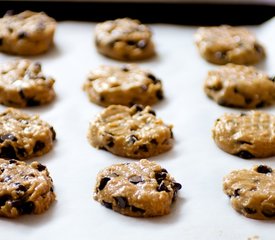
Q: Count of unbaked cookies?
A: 12